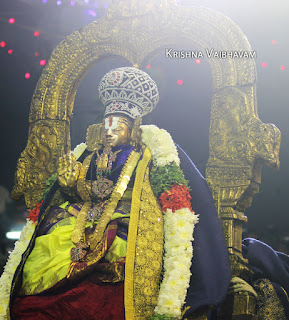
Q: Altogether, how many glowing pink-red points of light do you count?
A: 13